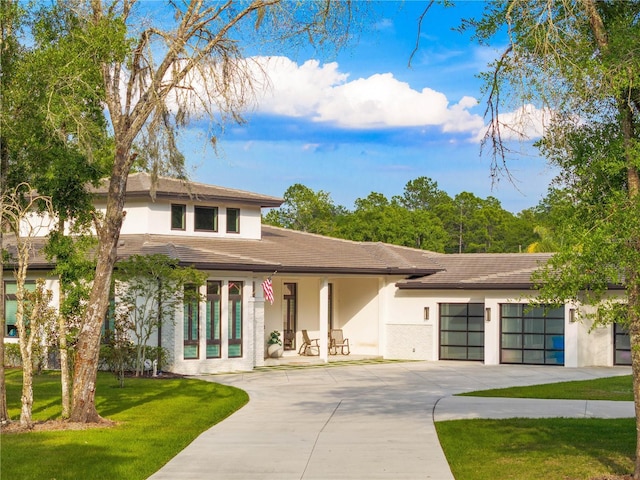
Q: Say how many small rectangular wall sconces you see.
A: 3